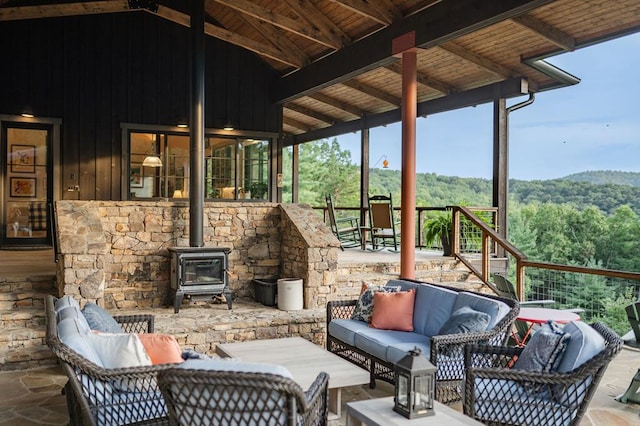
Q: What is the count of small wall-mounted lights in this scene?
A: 3